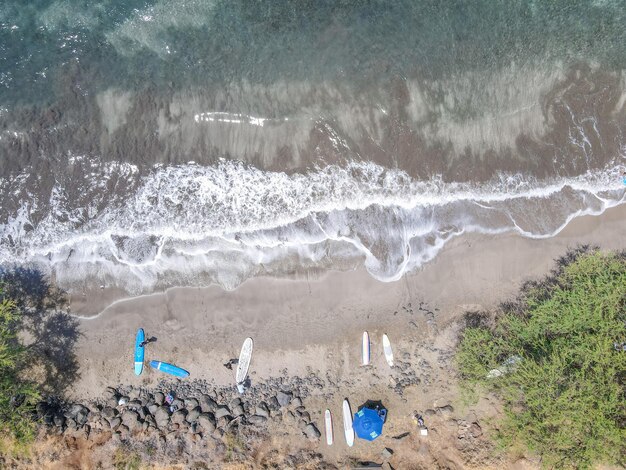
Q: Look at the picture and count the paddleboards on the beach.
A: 7